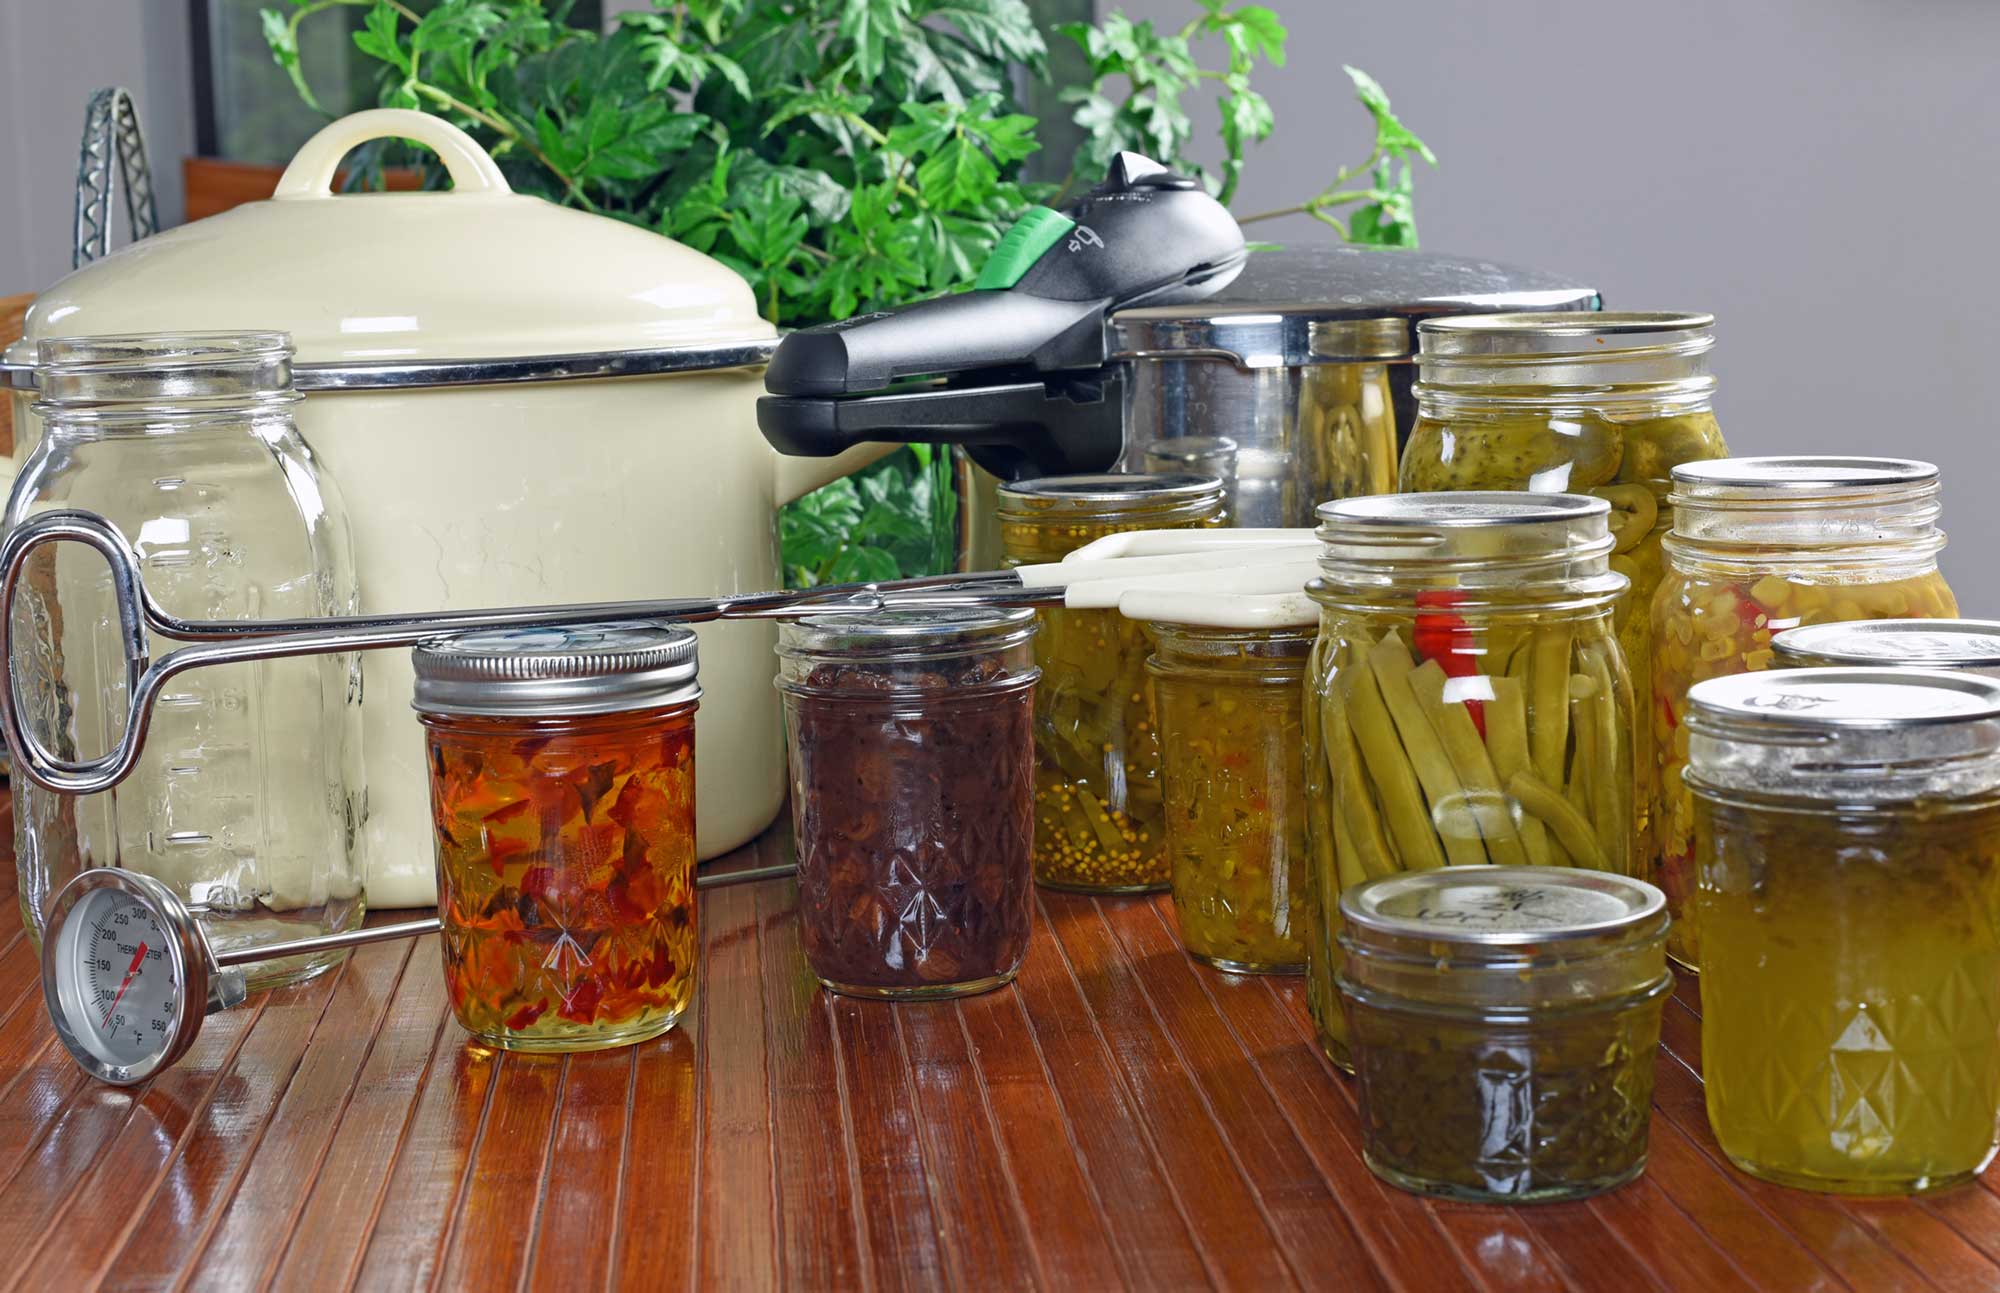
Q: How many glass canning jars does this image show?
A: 11